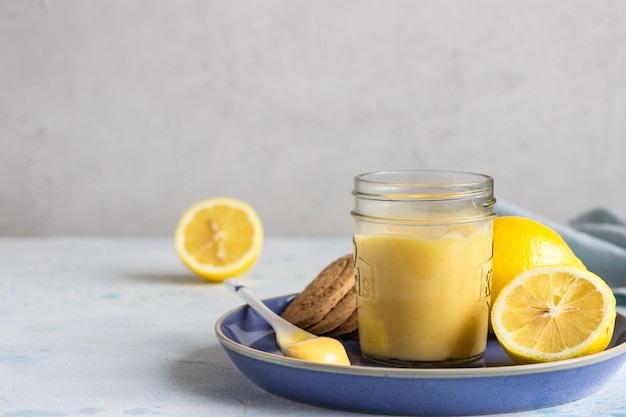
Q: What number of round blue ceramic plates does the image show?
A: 1